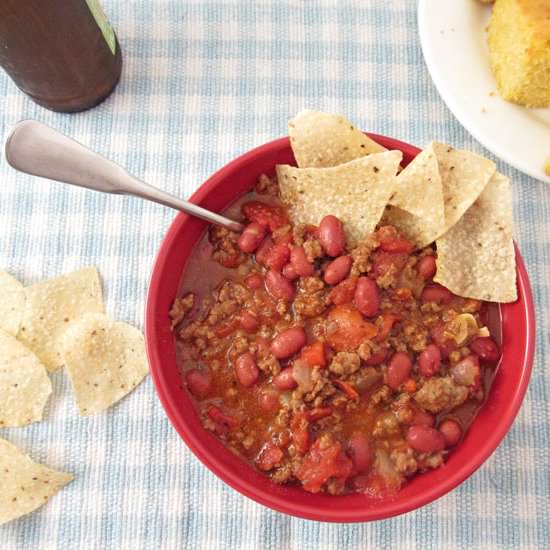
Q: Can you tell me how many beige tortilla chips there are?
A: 10